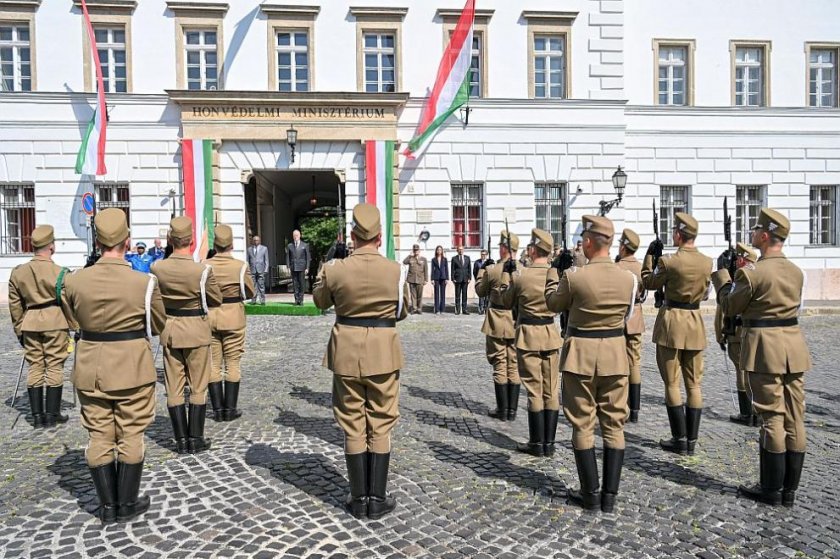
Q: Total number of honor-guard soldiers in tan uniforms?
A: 12